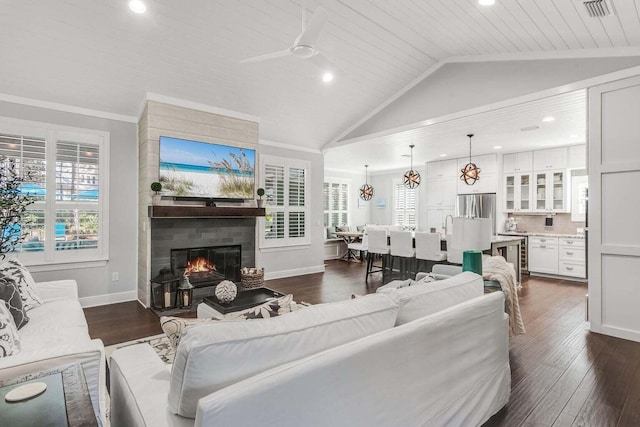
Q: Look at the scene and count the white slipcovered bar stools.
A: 4